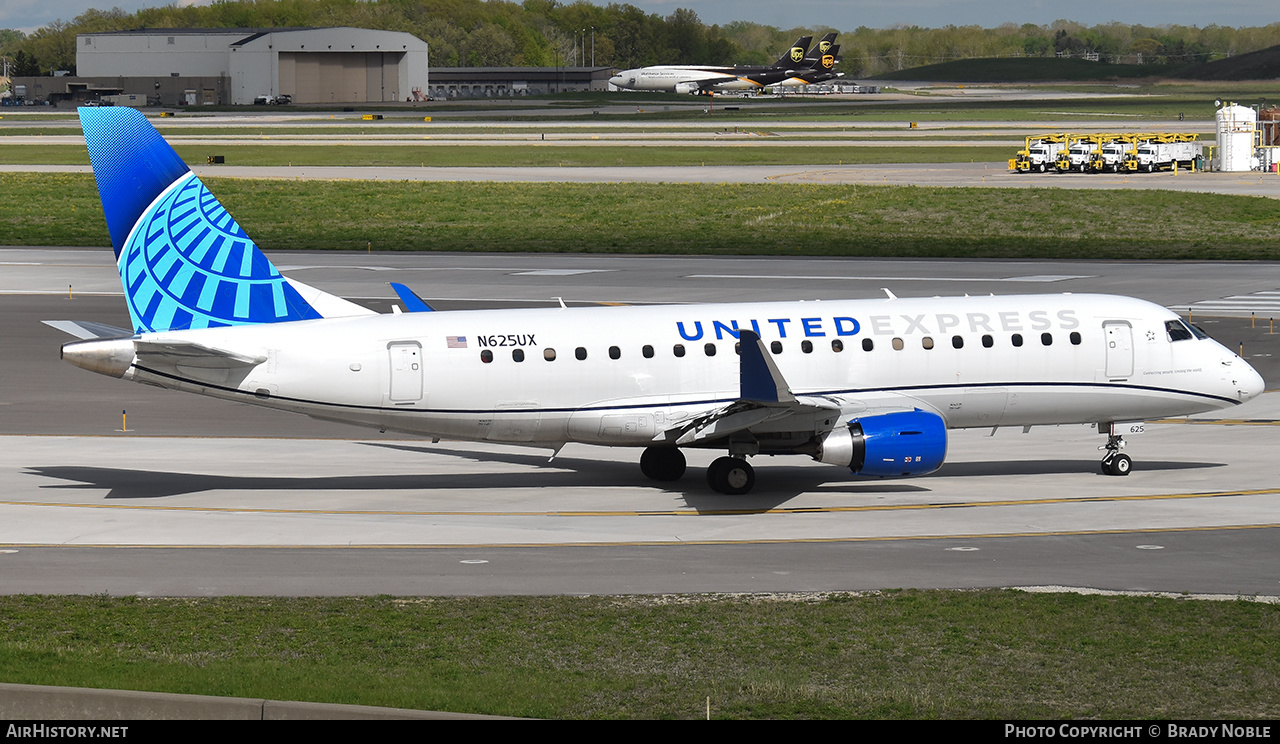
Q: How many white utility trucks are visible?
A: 4